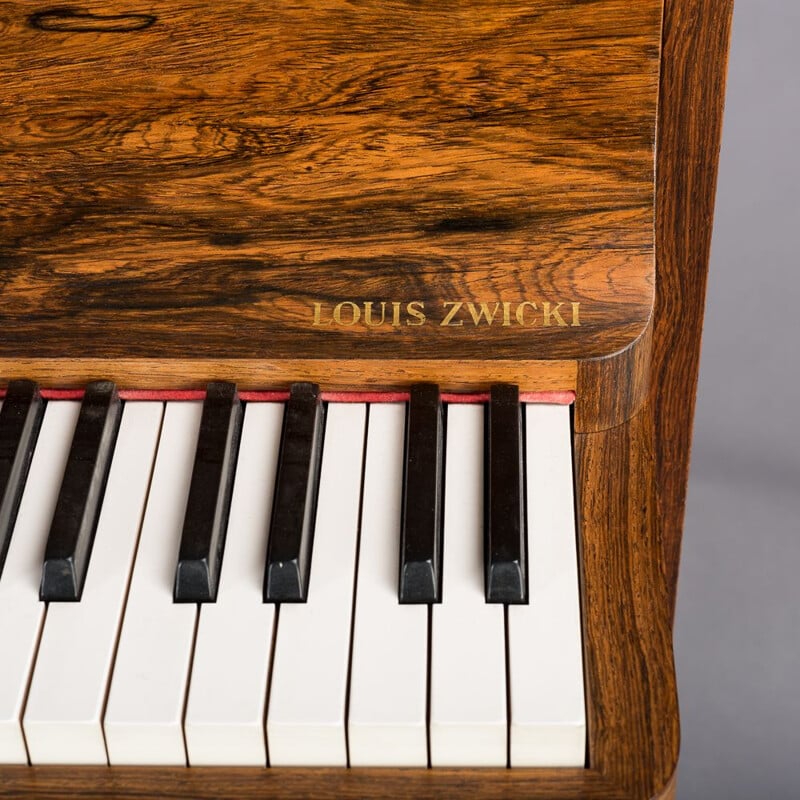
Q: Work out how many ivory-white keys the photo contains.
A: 8